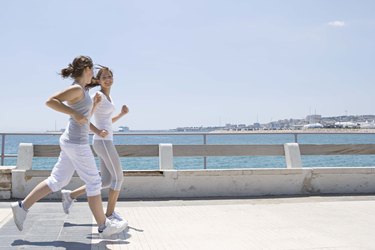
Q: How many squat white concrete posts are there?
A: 3